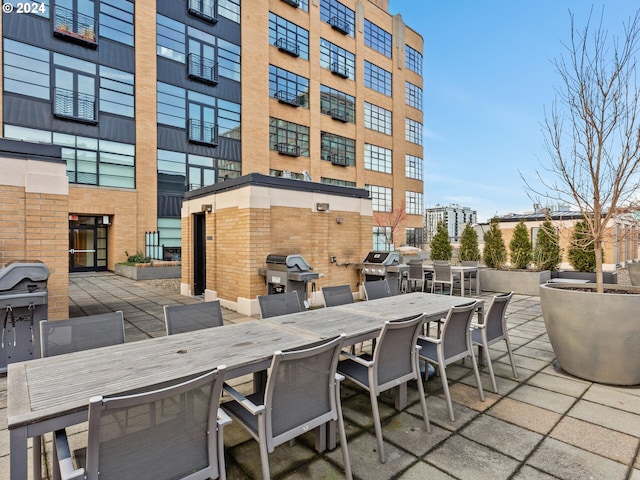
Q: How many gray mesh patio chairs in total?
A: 13